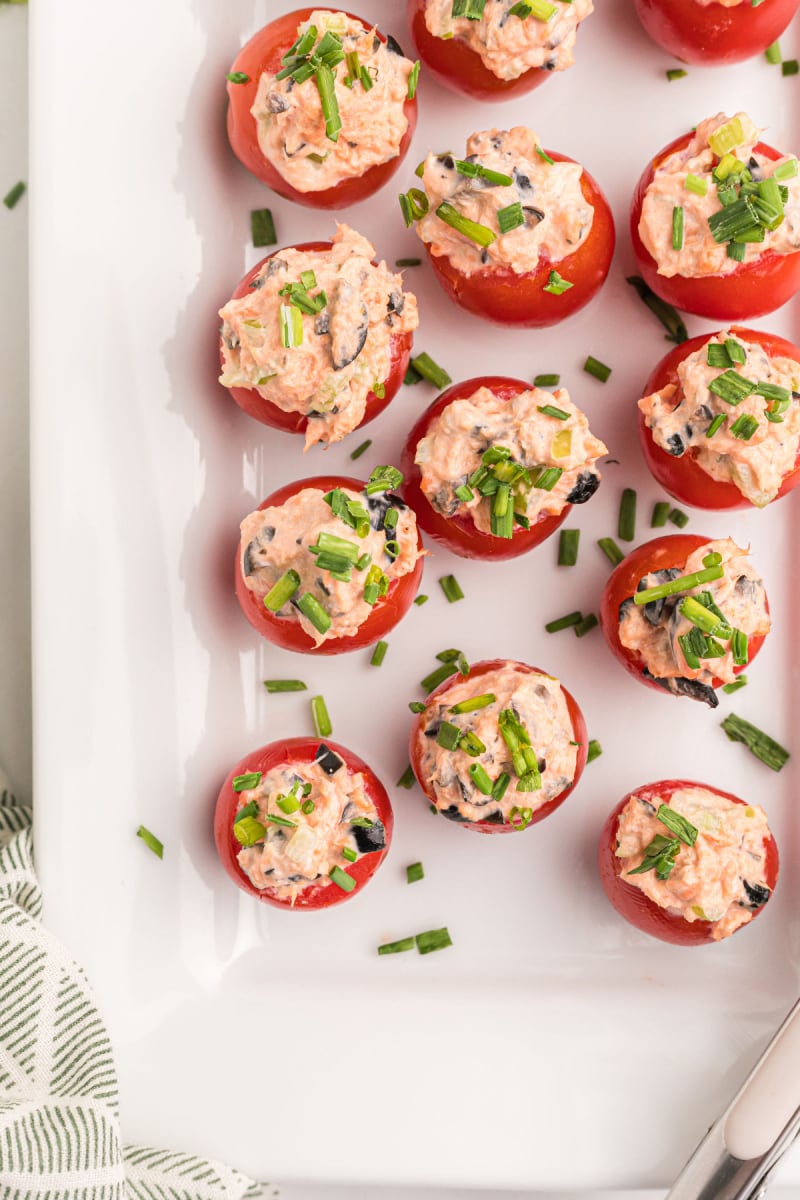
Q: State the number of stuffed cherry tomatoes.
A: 13